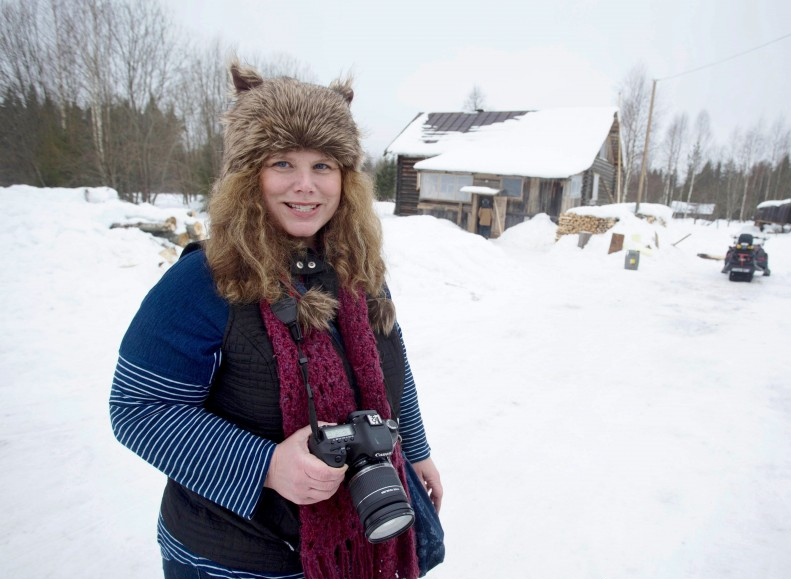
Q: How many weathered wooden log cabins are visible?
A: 1